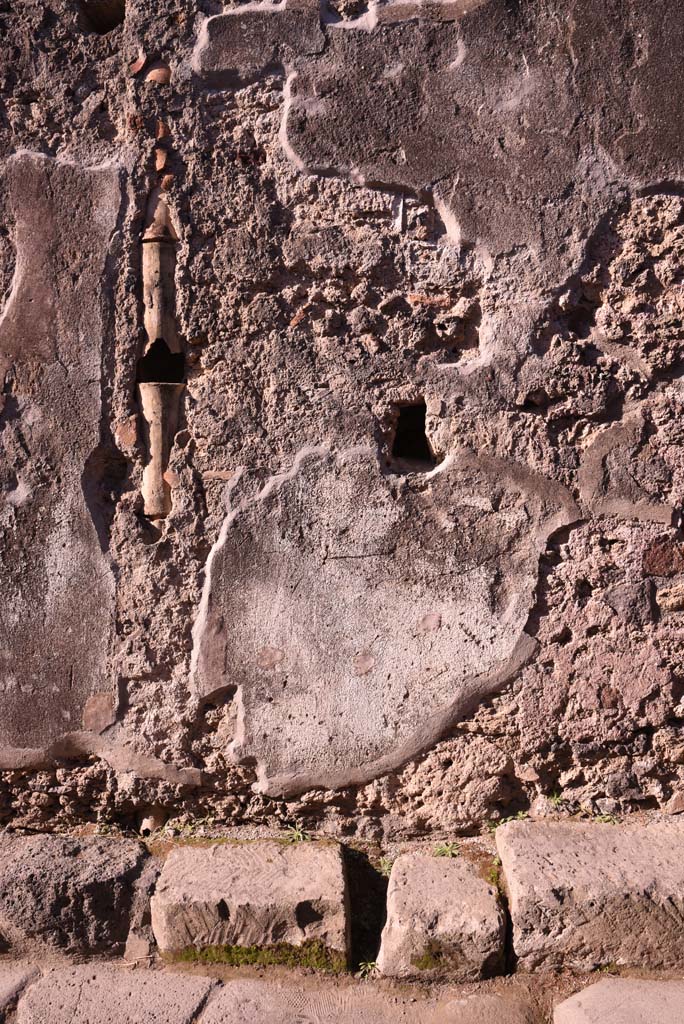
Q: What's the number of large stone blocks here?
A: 4